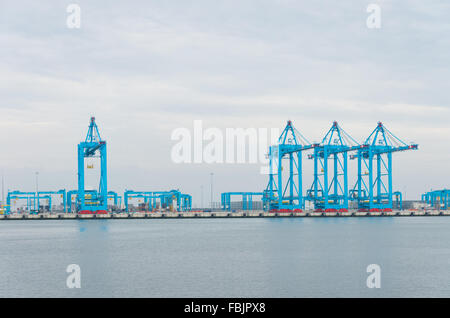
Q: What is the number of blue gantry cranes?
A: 4